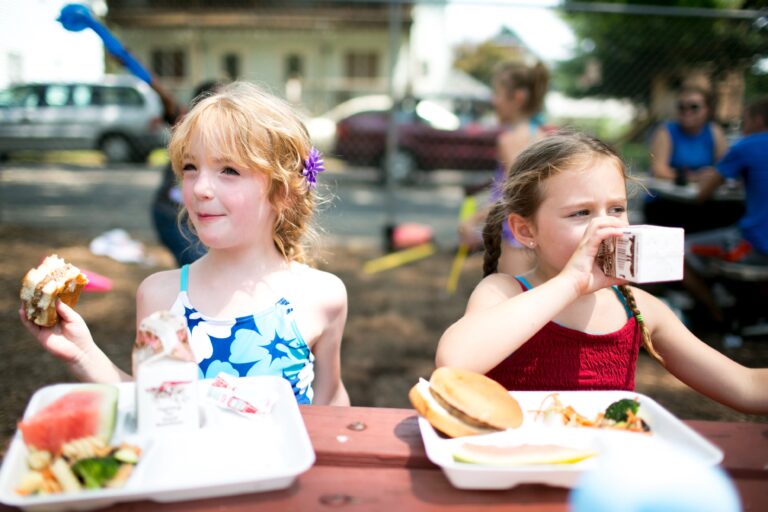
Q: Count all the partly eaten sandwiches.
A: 1